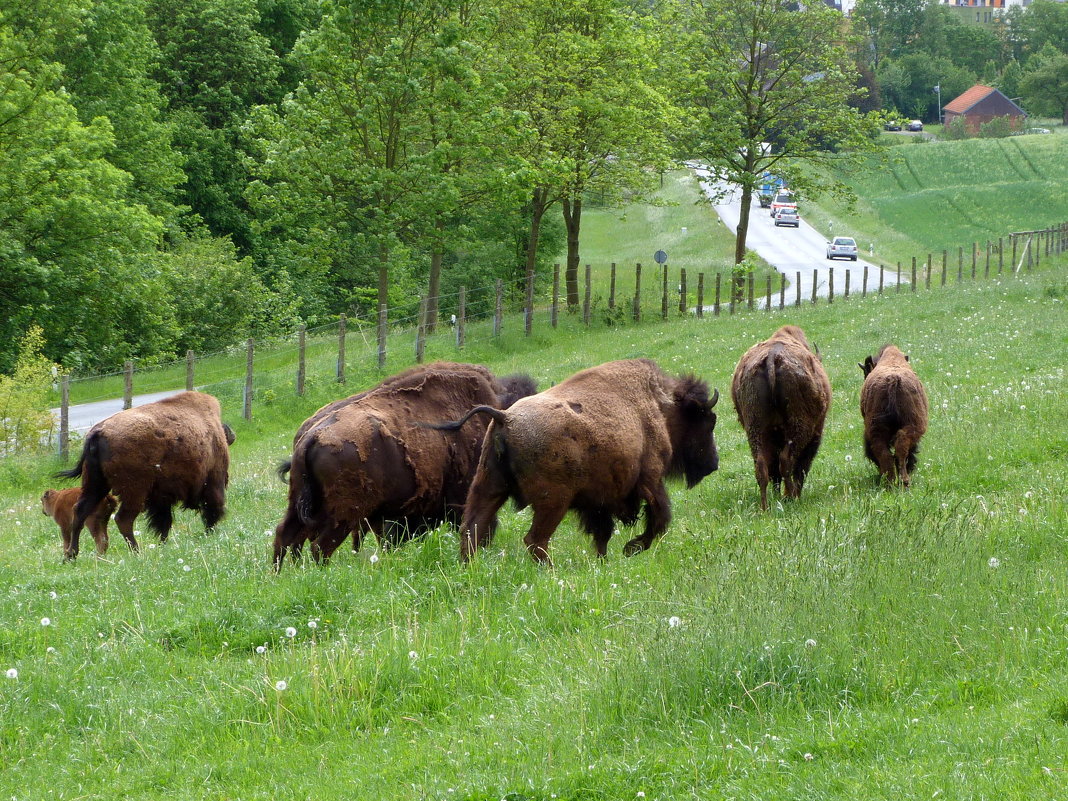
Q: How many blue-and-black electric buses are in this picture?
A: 0